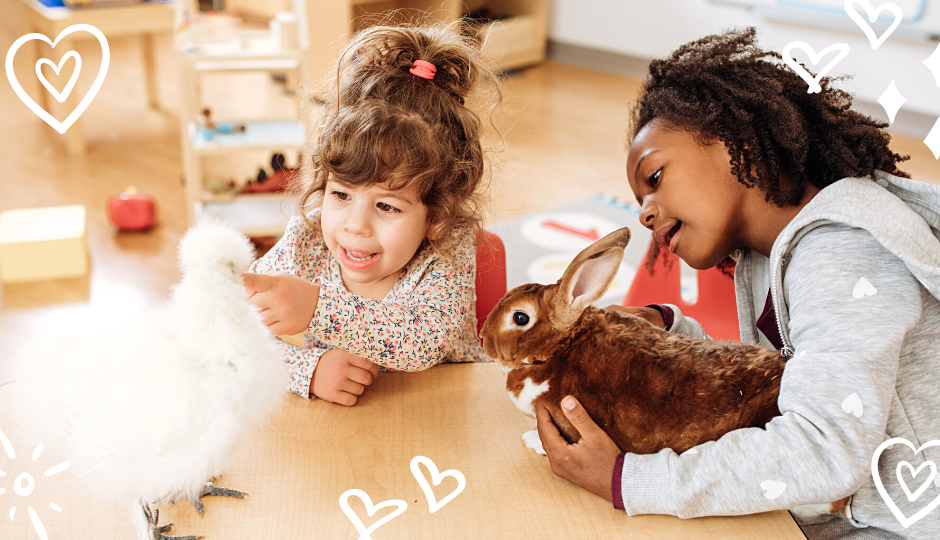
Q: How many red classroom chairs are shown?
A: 2